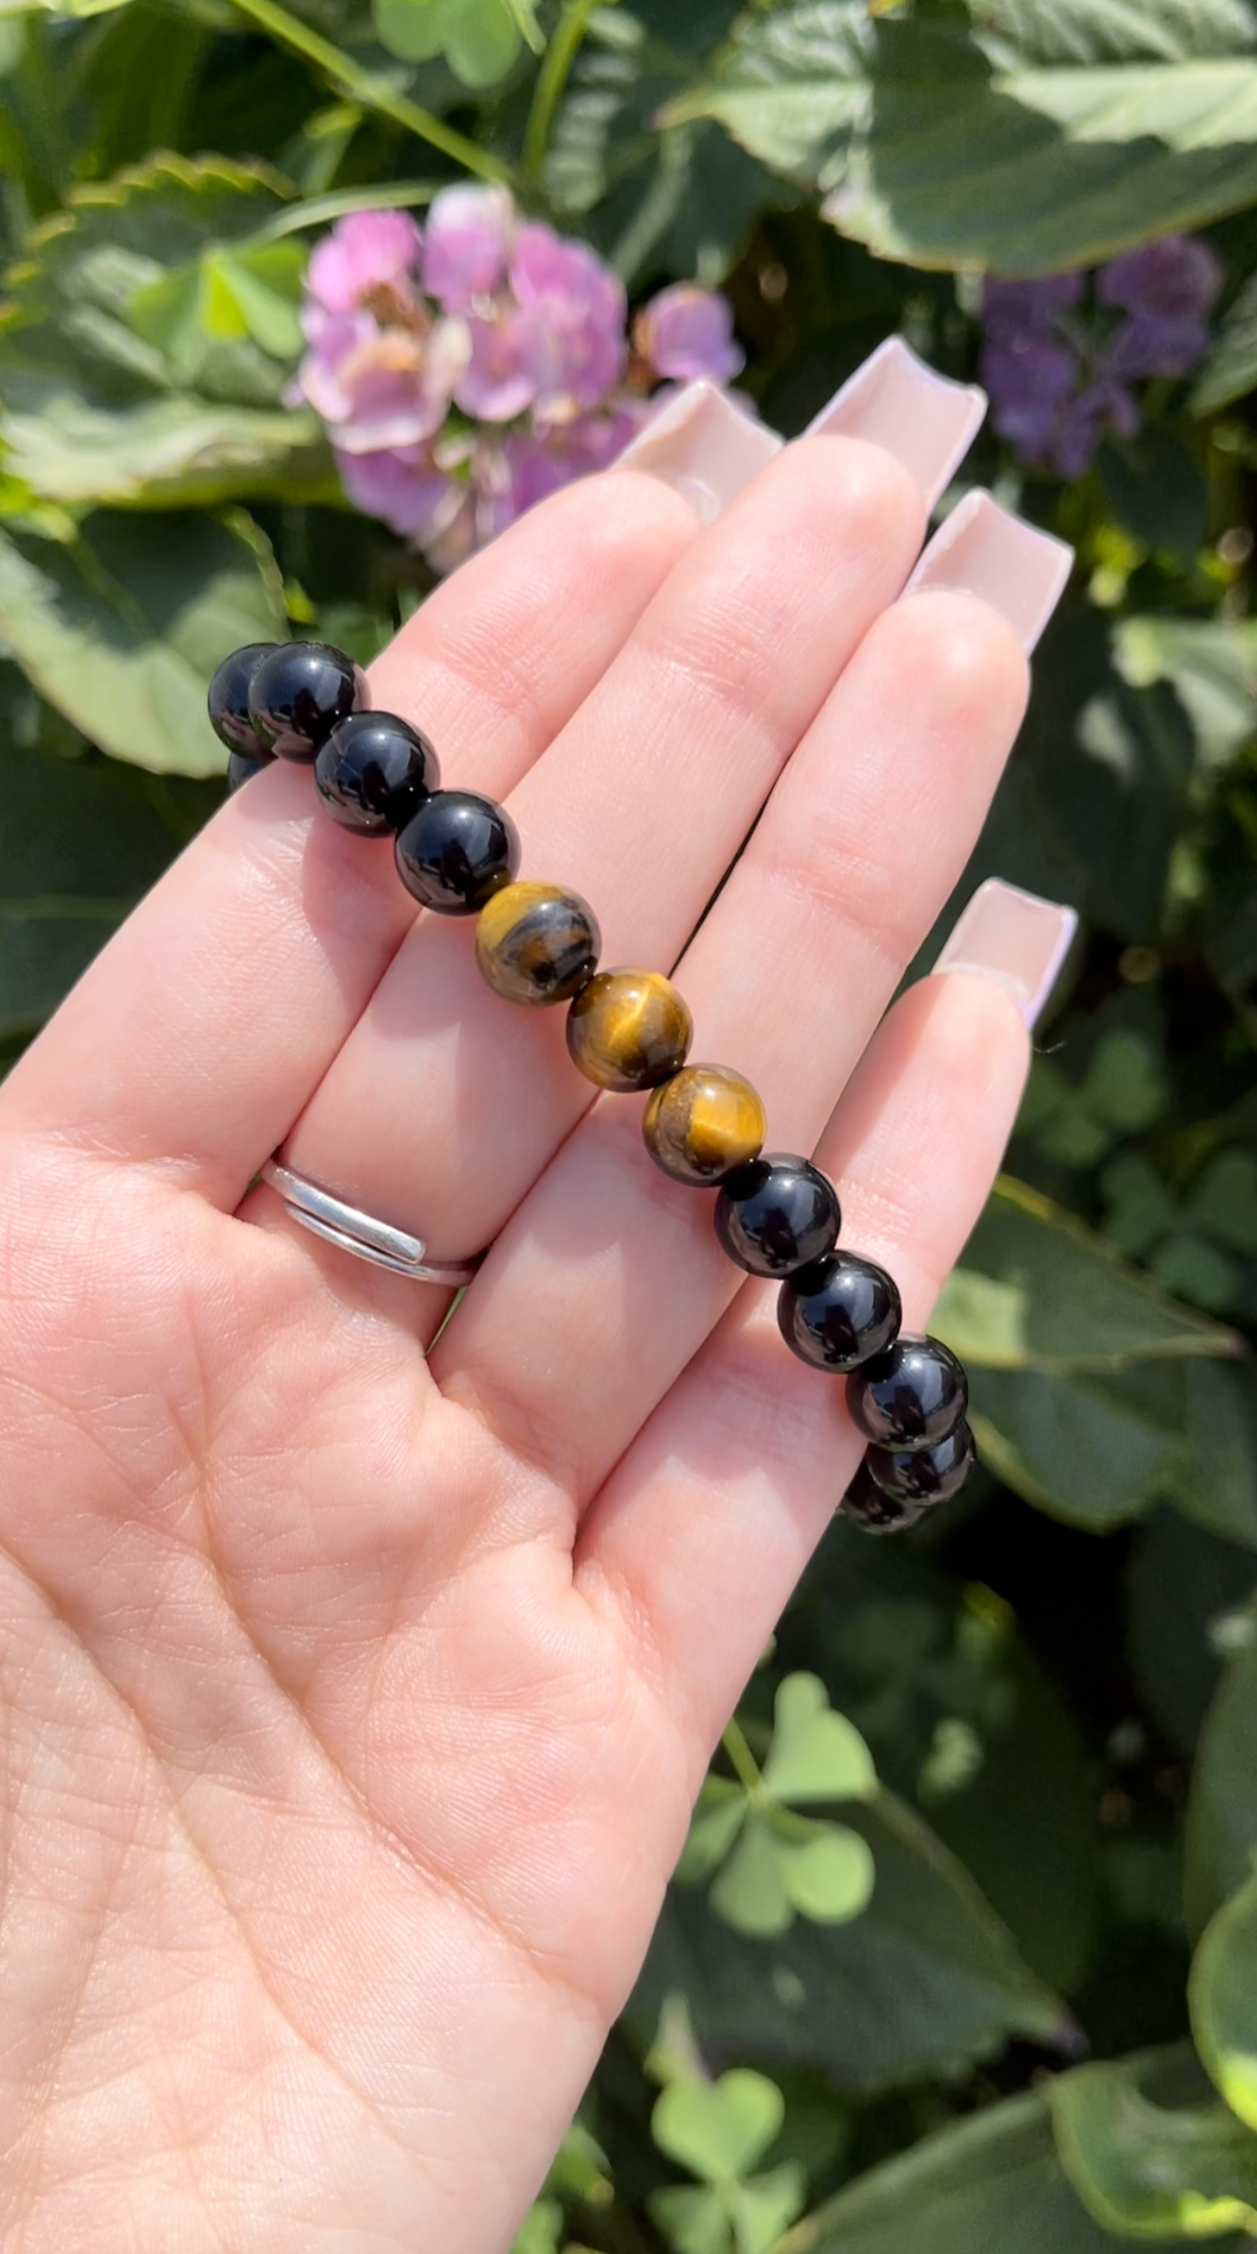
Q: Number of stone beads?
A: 13